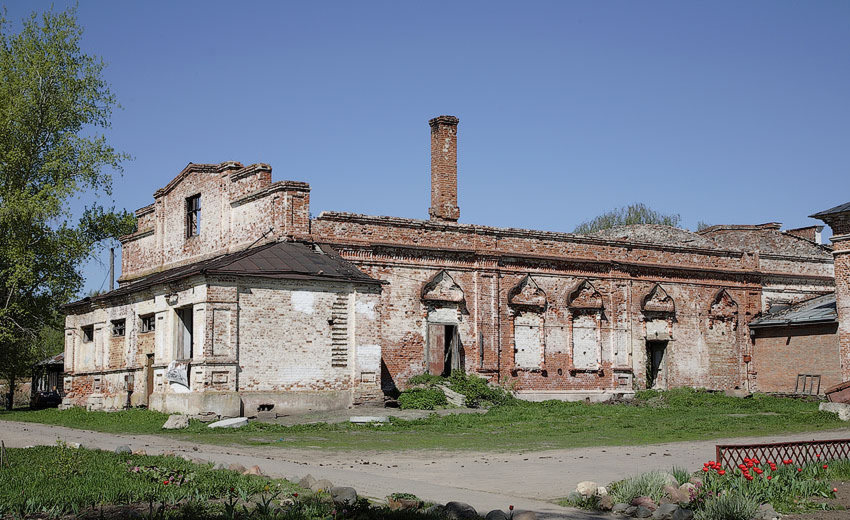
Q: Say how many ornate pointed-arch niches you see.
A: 5